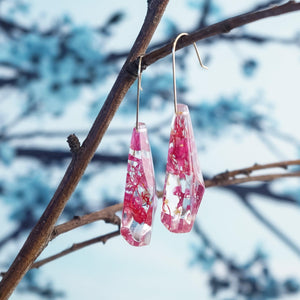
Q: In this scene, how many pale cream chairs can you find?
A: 0